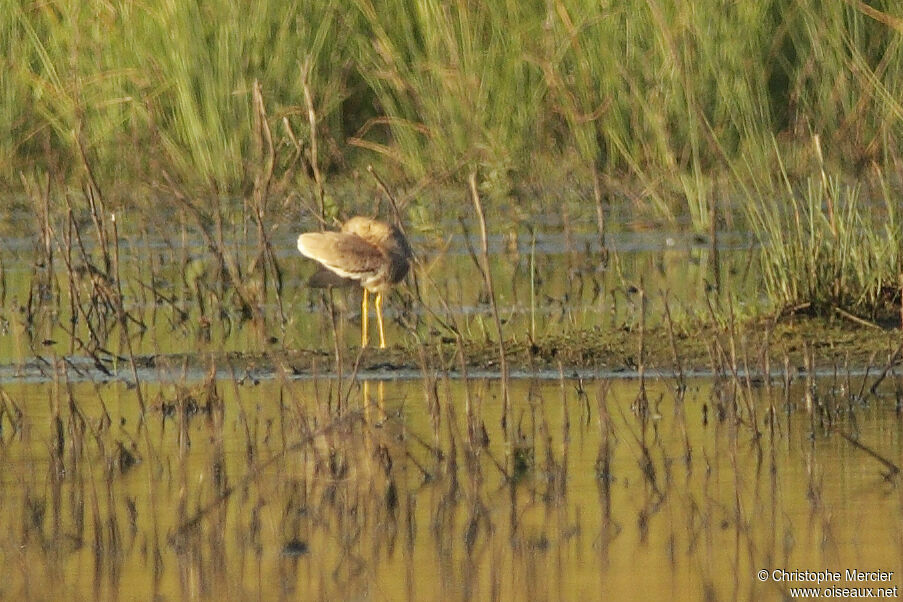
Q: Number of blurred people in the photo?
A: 0